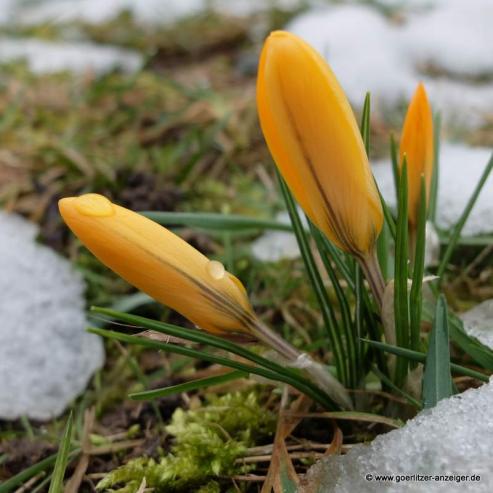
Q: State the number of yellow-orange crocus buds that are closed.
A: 3